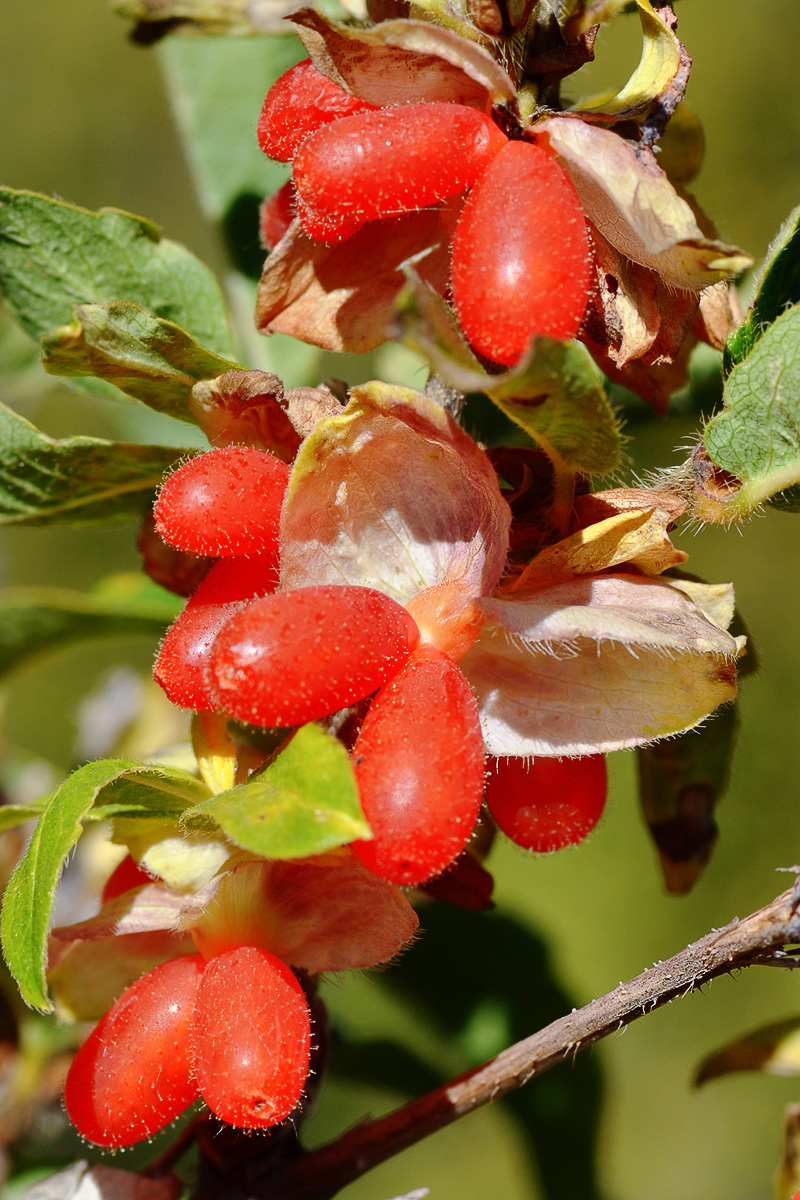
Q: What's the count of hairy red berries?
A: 13